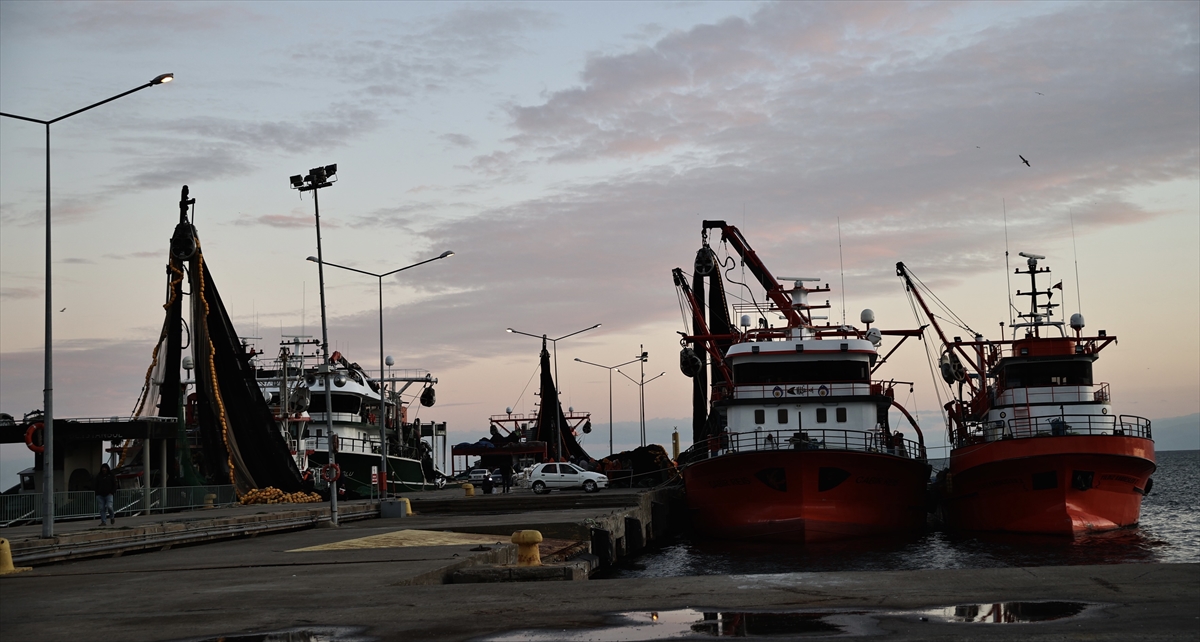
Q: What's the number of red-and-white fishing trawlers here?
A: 2